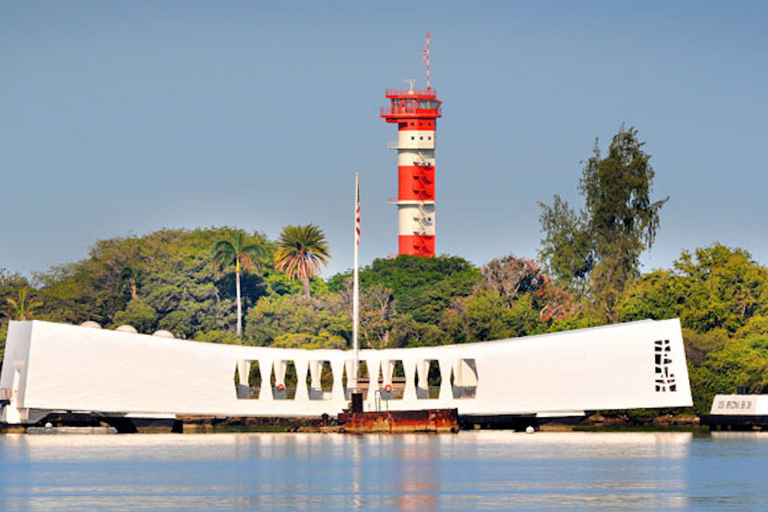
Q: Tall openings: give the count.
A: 7